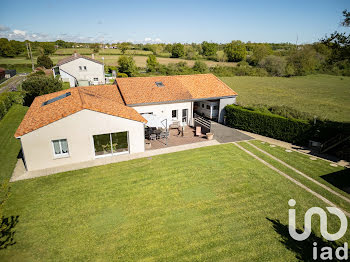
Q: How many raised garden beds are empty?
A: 0